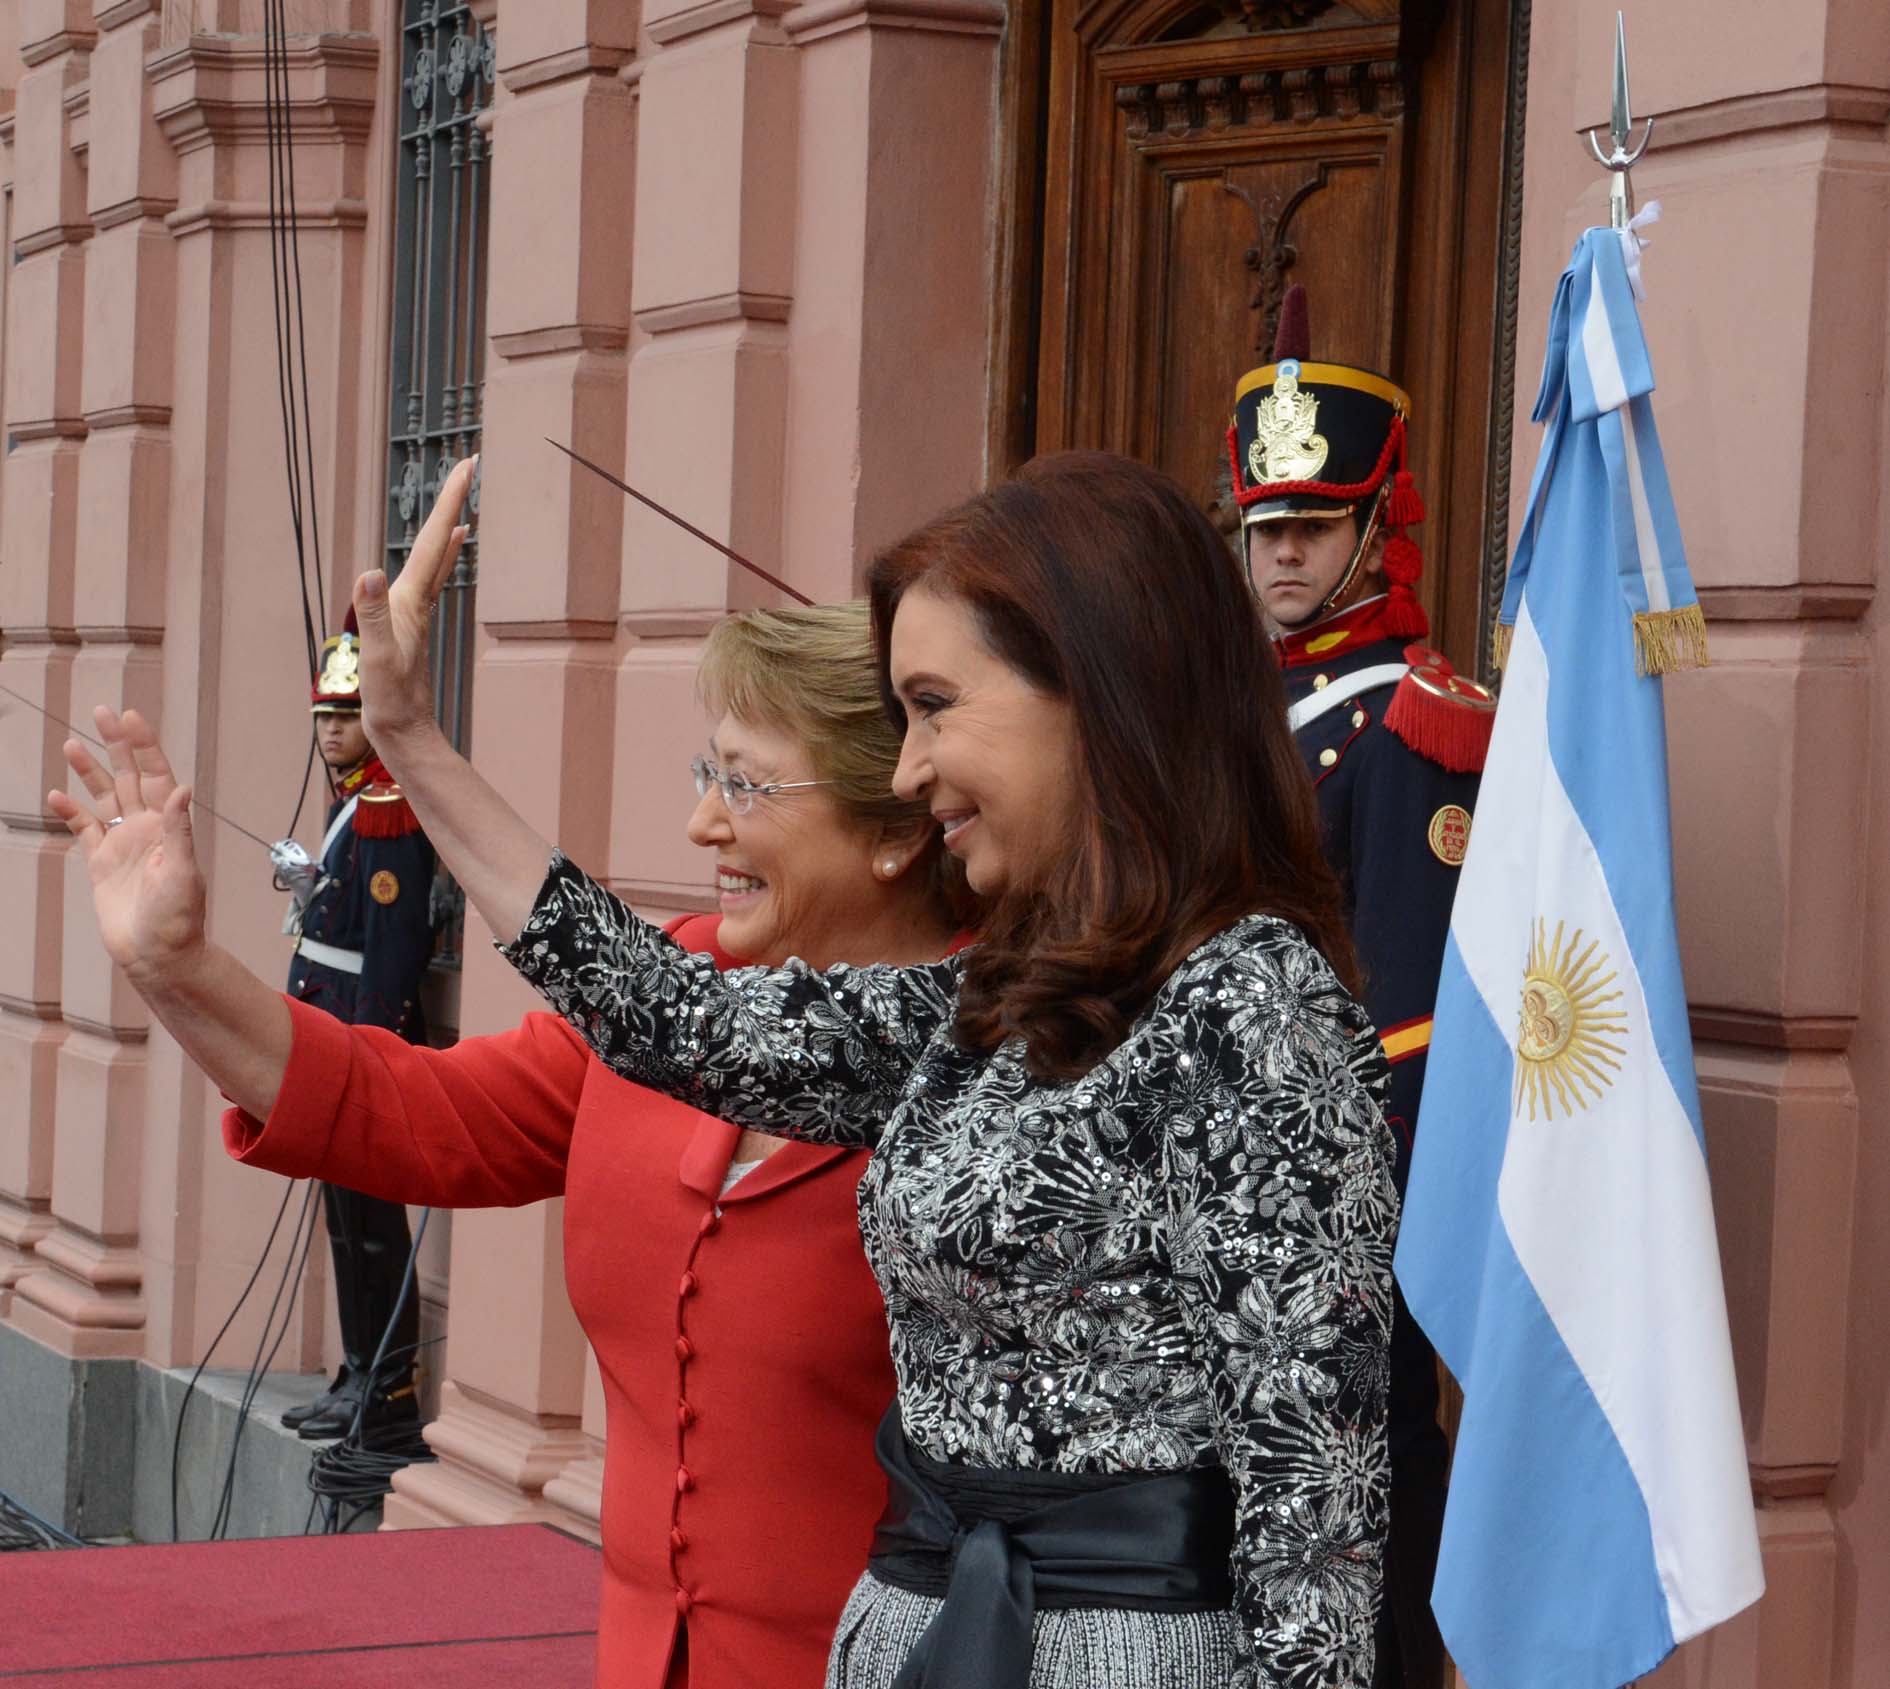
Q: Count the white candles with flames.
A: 0